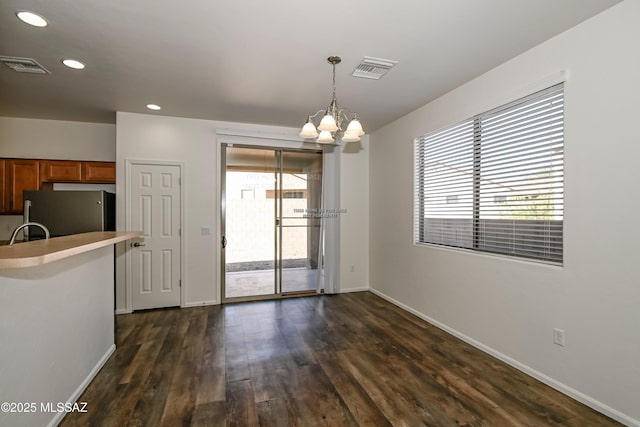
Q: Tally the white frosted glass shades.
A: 5